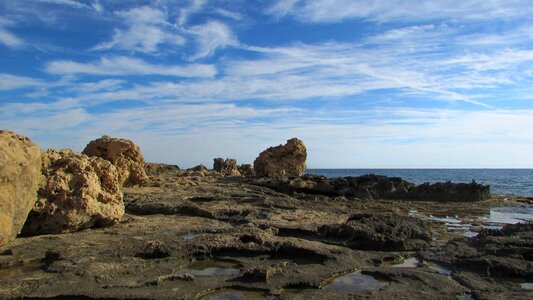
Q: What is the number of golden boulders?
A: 4